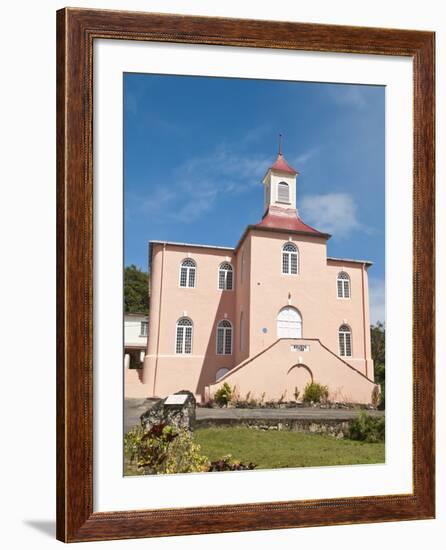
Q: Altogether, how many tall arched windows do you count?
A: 7